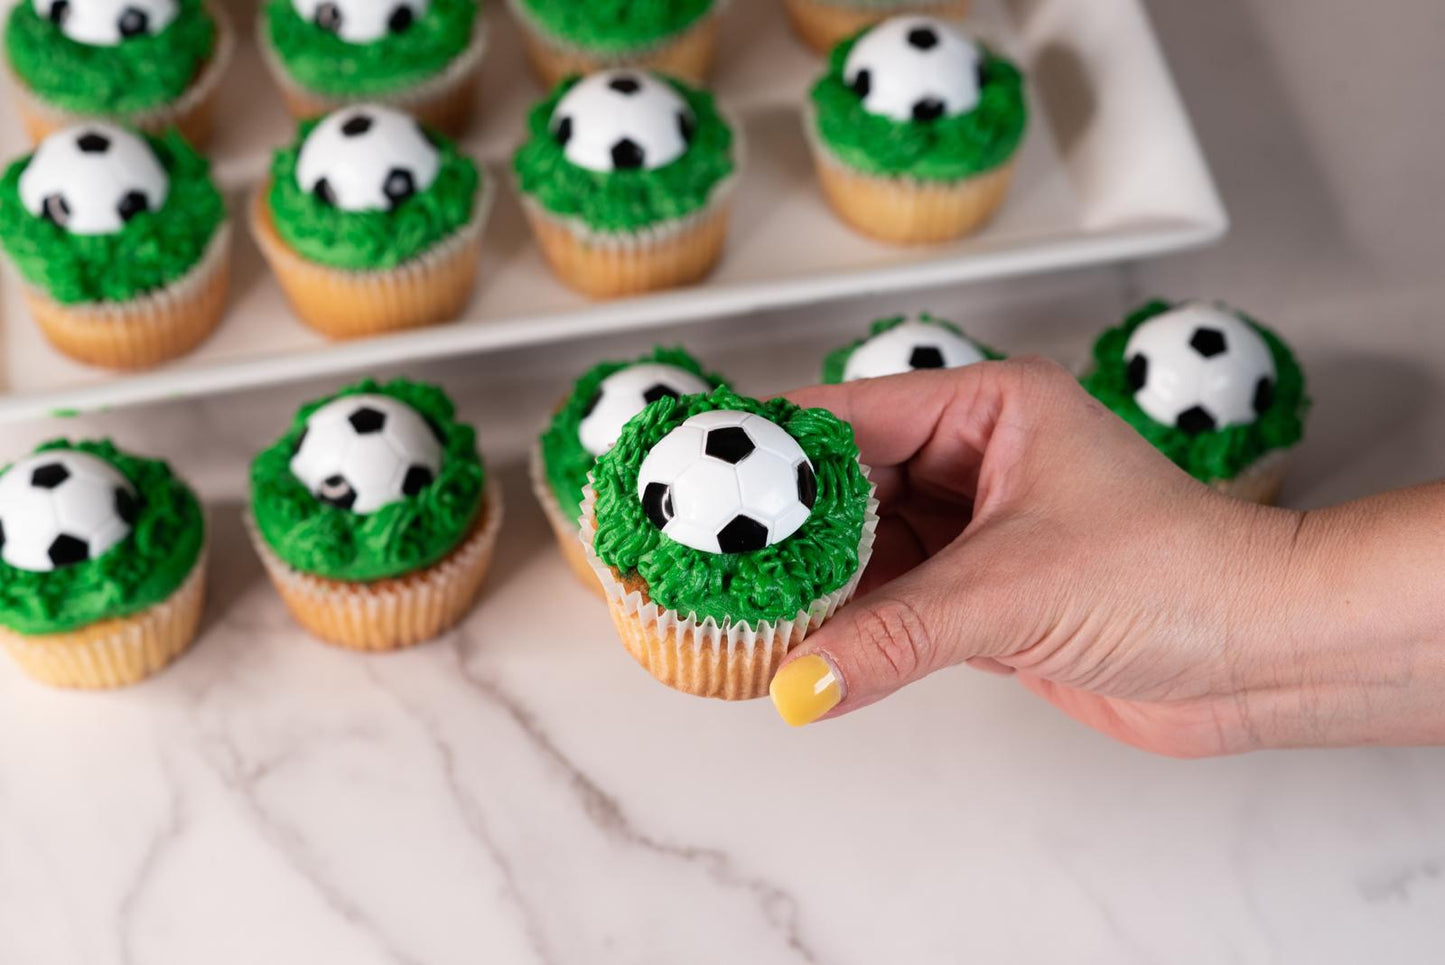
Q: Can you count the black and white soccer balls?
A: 12